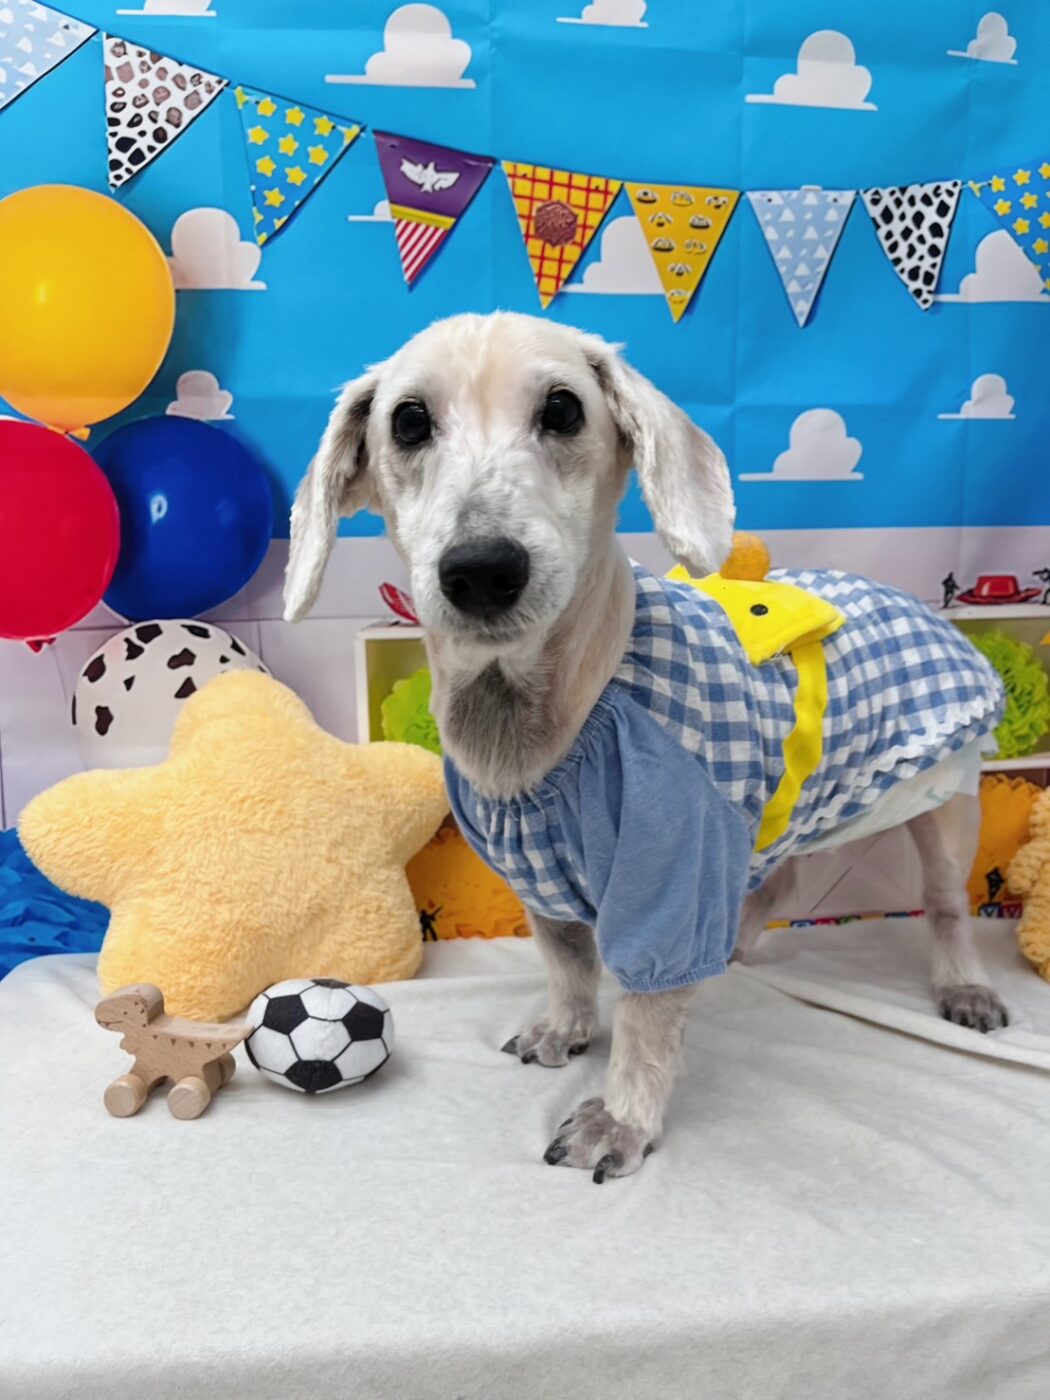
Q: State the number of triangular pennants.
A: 9